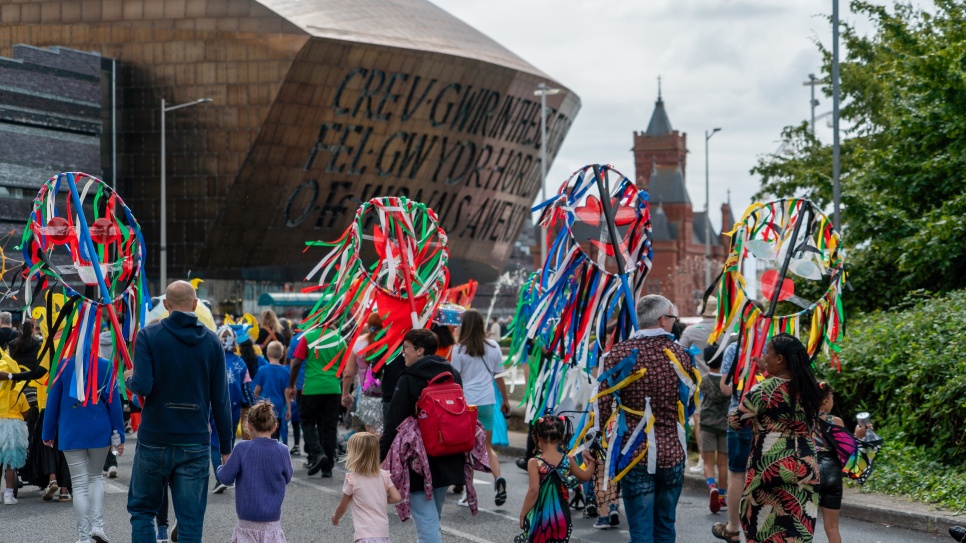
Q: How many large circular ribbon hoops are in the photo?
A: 4